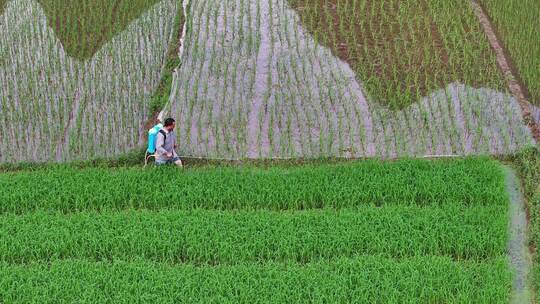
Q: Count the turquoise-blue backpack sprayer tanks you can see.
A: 1